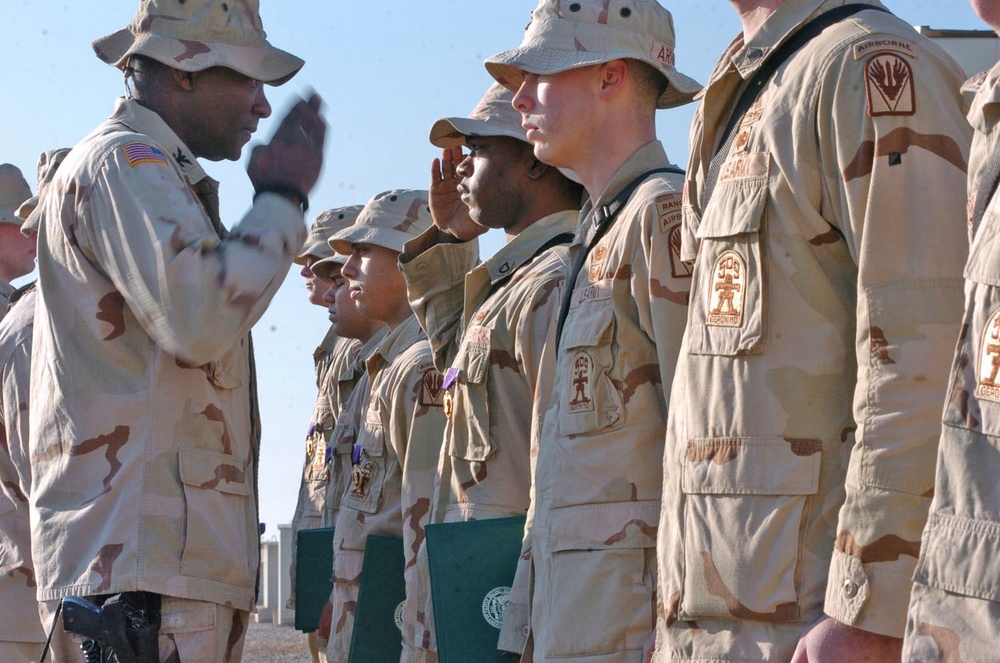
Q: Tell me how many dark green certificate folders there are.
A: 3